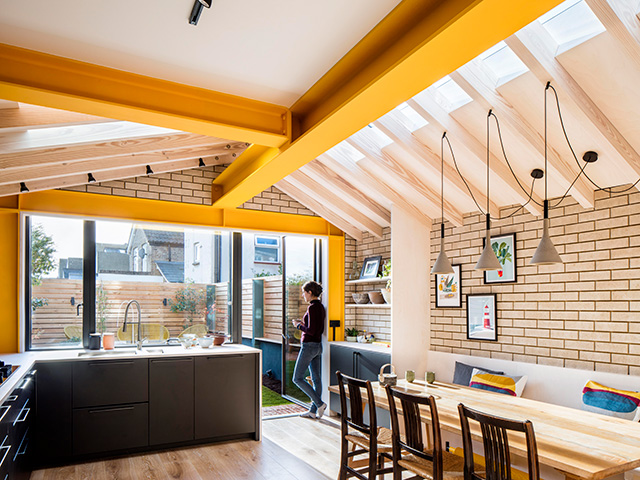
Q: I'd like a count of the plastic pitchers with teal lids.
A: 0